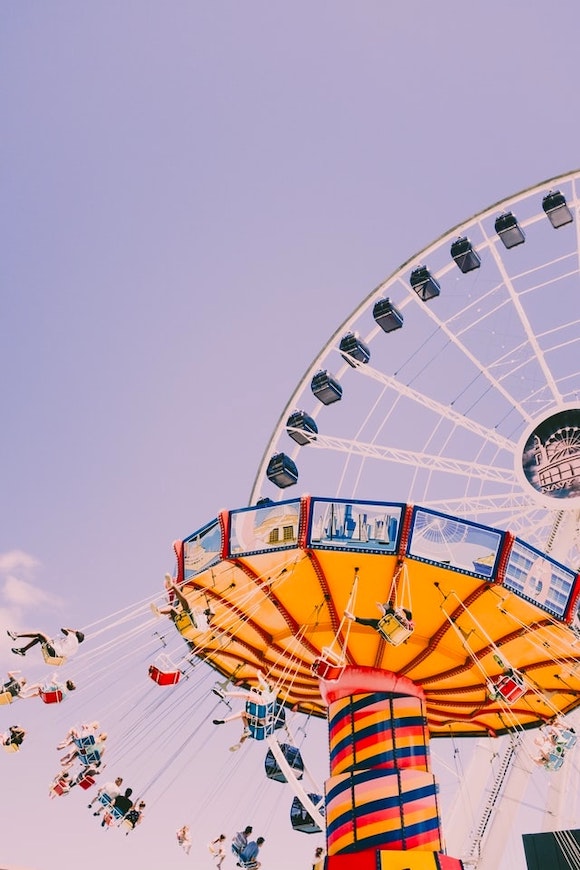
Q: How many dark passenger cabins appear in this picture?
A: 13